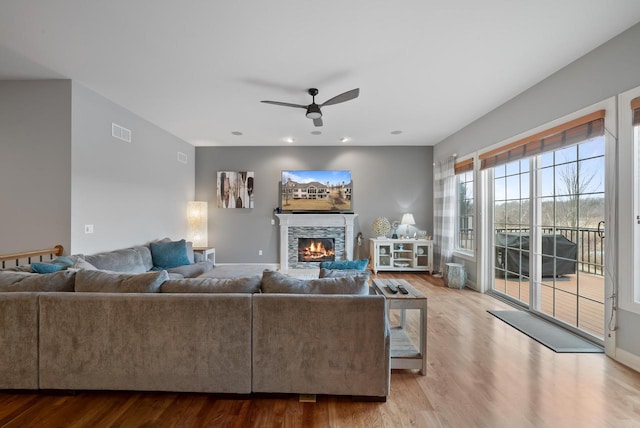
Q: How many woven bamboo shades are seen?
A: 3